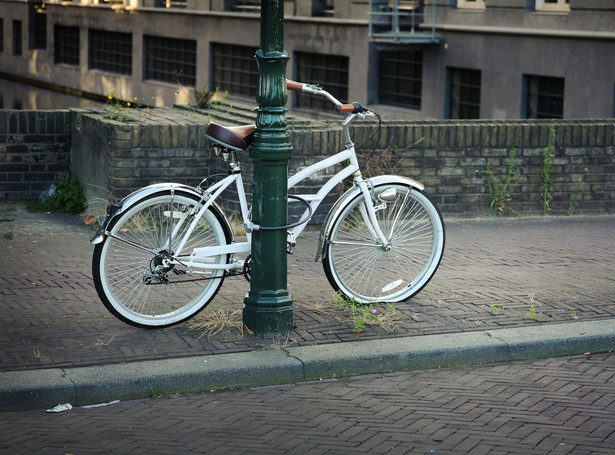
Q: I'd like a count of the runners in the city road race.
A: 0